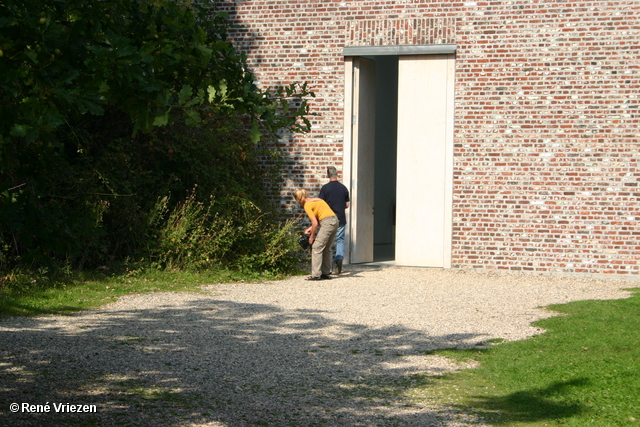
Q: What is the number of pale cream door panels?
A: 2